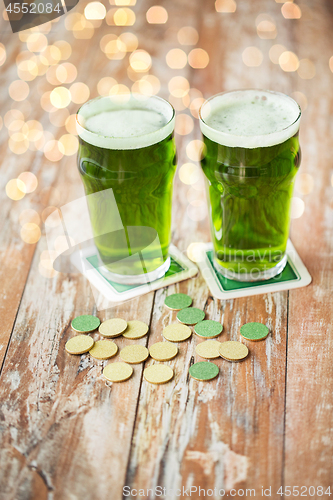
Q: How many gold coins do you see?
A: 11